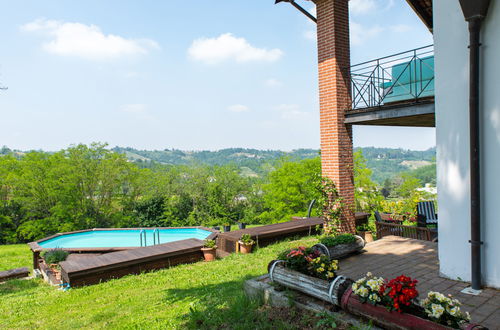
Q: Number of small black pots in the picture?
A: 3